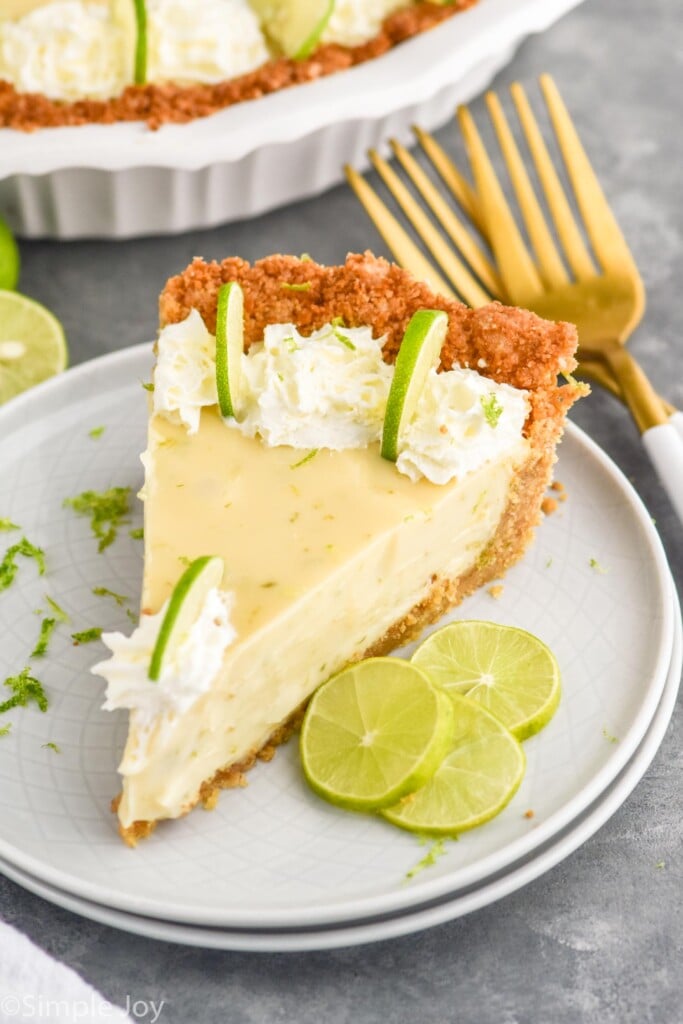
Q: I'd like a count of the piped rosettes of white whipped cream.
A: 7